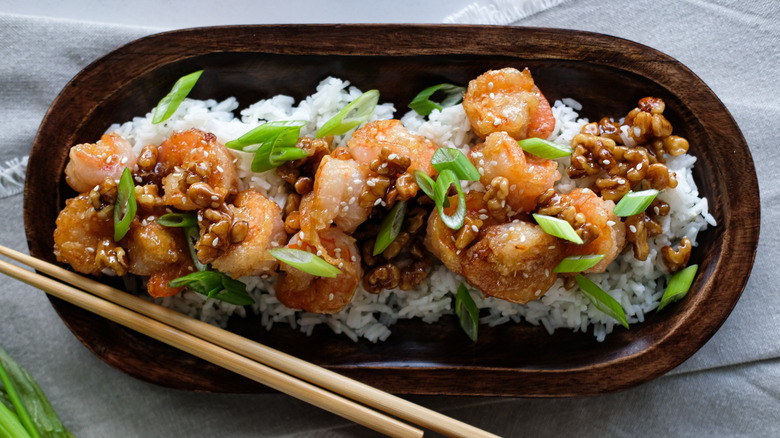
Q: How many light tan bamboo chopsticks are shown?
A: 2